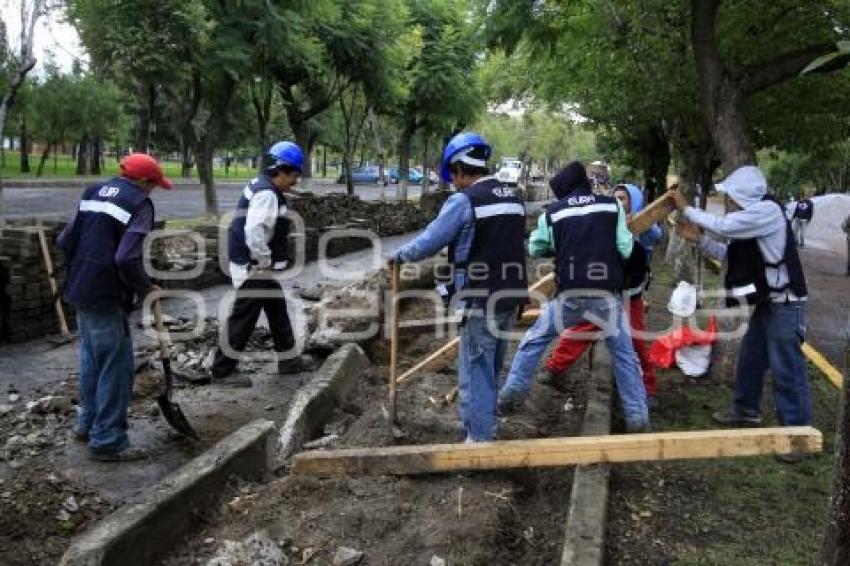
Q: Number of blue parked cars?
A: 2